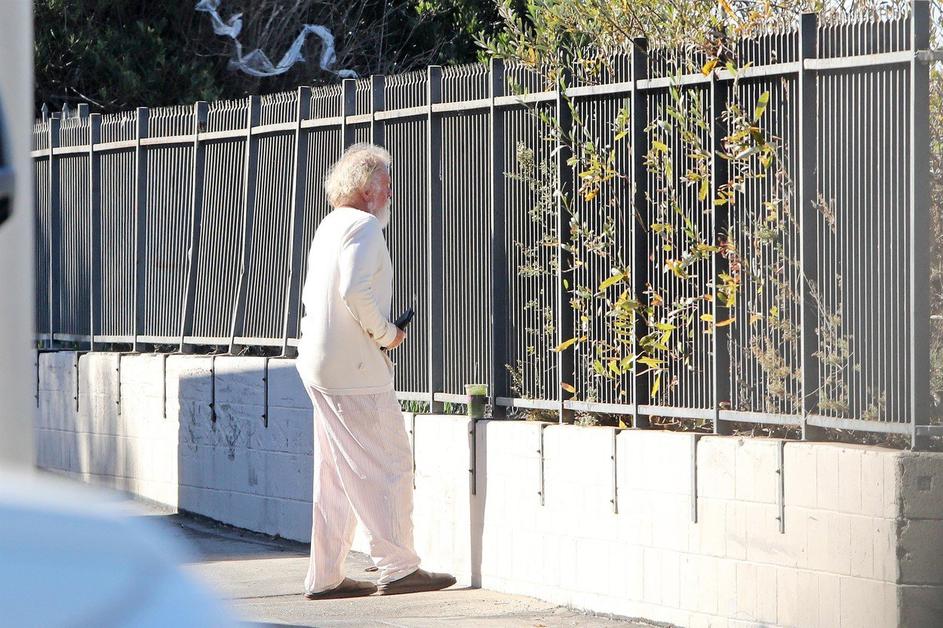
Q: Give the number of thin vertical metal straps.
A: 12